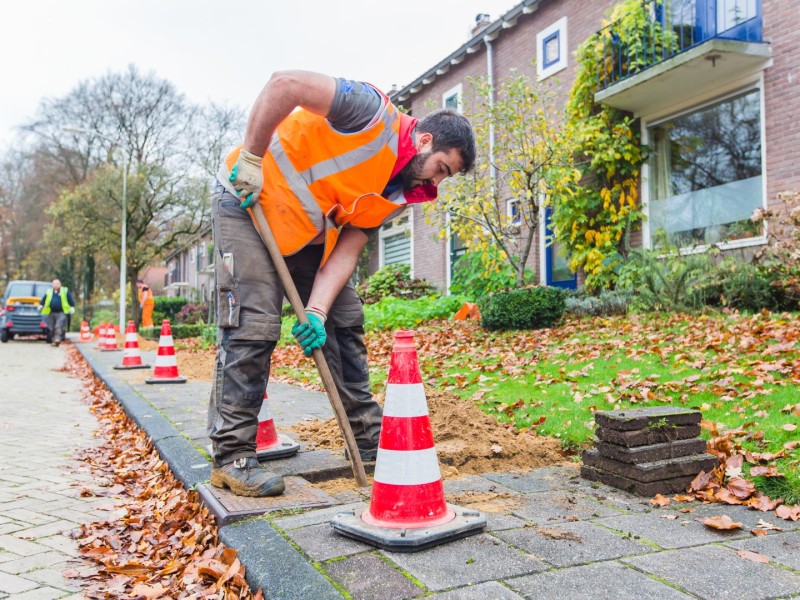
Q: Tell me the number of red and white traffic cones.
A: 7